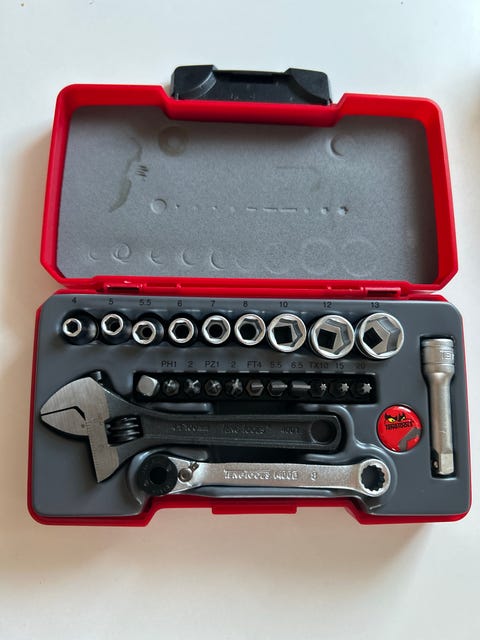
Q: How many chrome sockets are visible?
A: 9